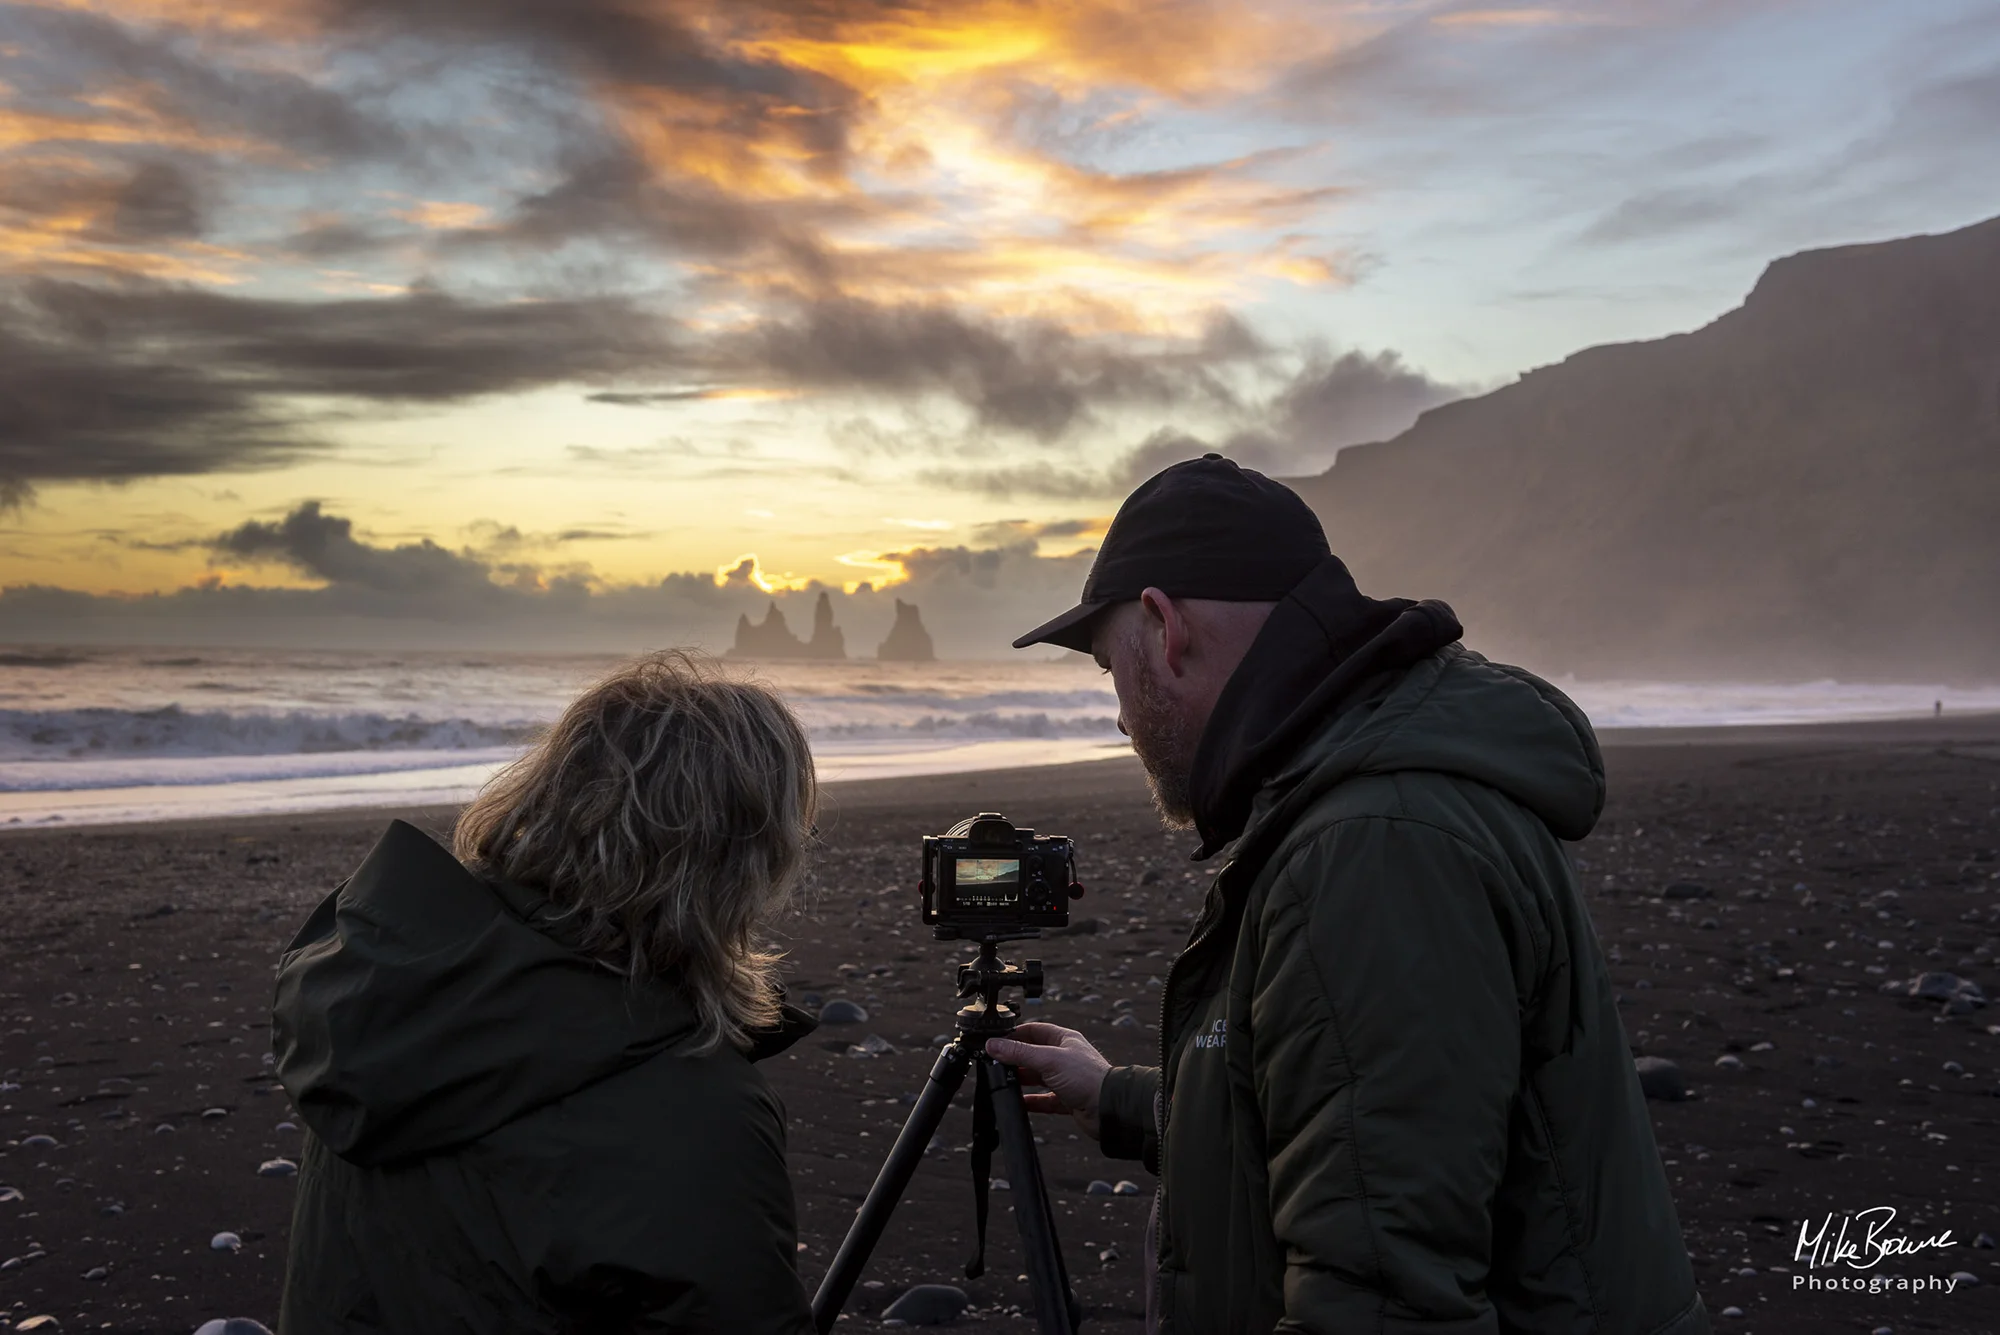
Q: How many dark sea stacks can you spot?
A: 3